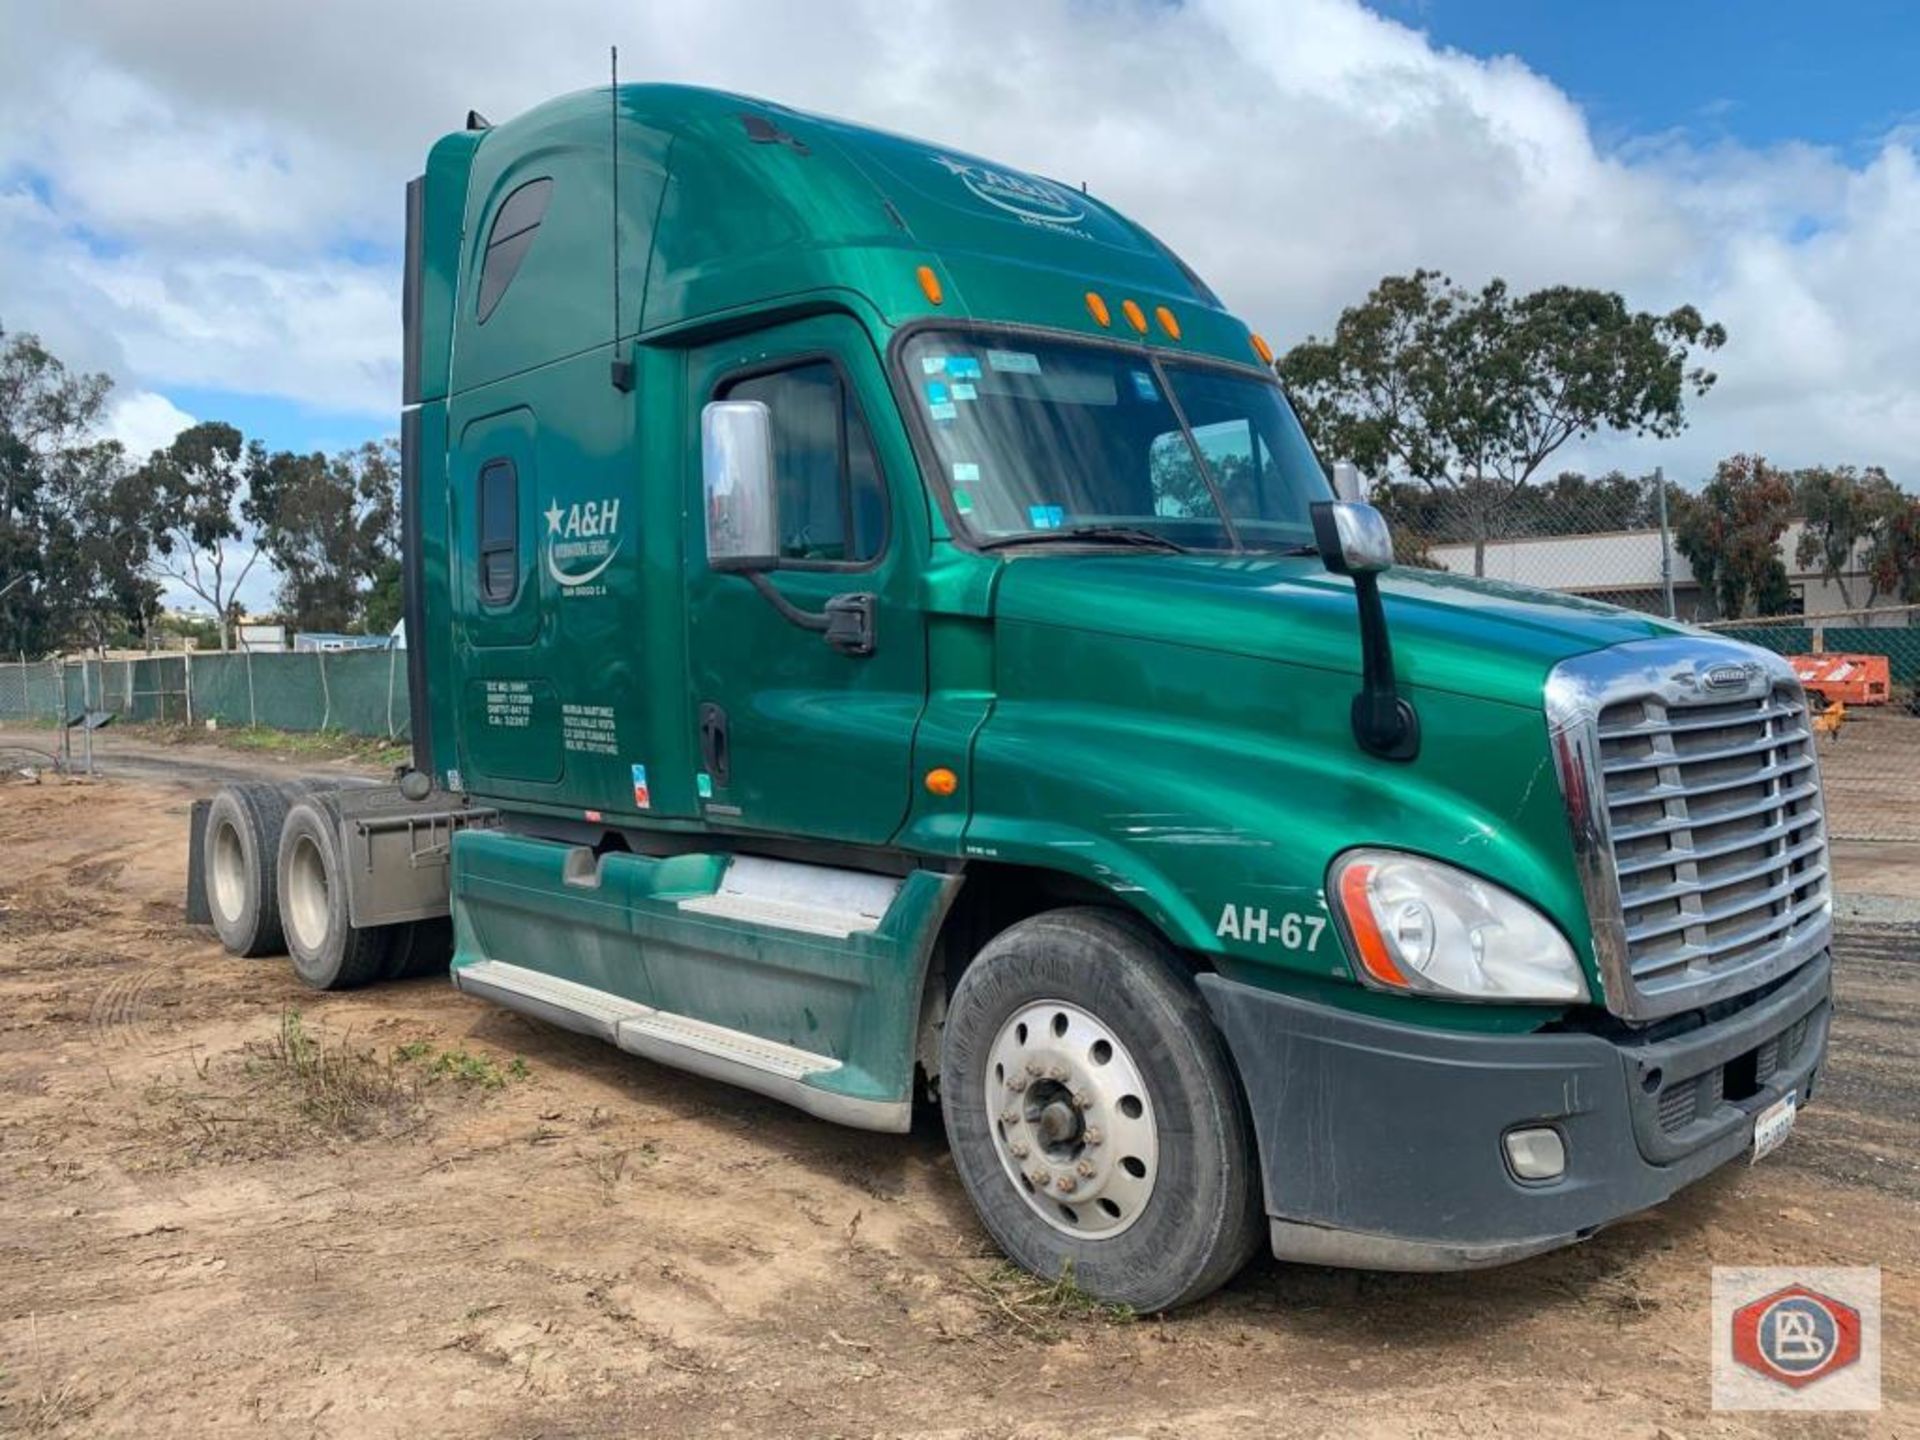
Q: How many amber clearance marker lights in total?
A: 5